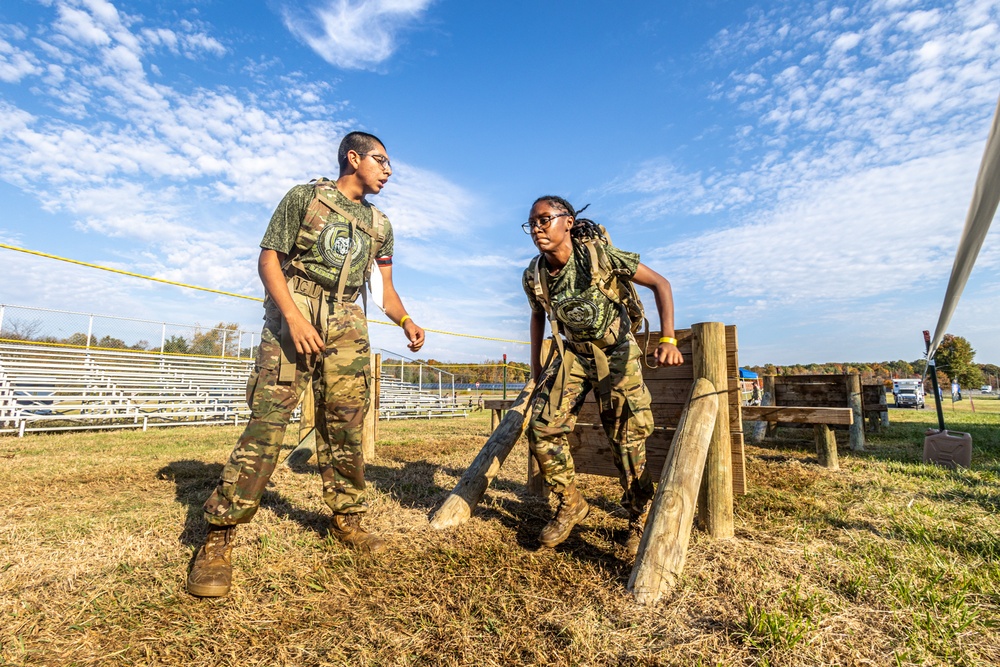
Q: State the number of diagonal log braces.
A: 2